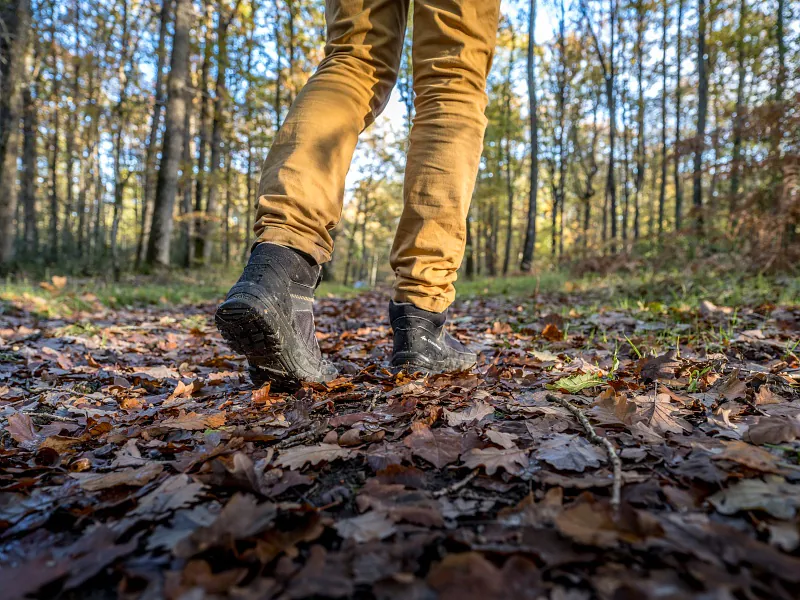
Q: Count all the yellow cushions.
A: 0